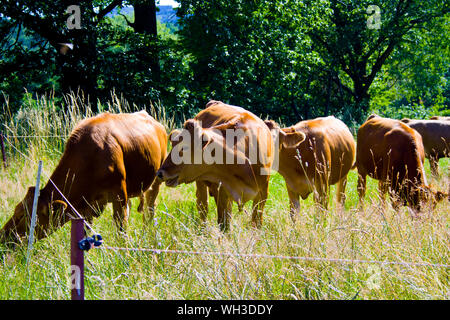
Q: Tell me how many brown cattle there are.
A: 5